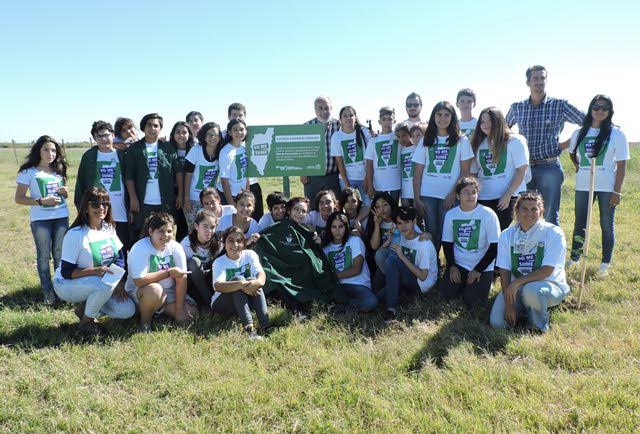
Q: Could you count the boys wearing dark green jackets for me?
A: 2